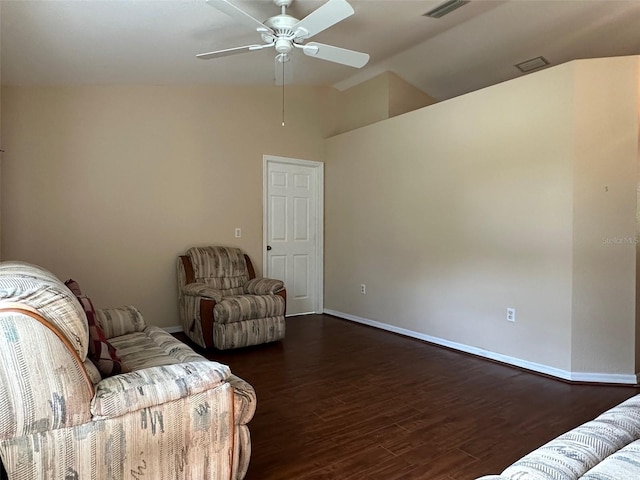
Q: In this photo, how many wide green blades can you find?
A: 0